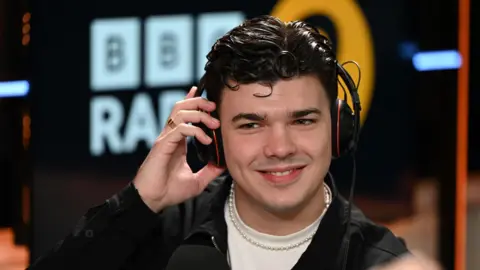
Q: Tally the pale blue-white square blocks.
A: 3